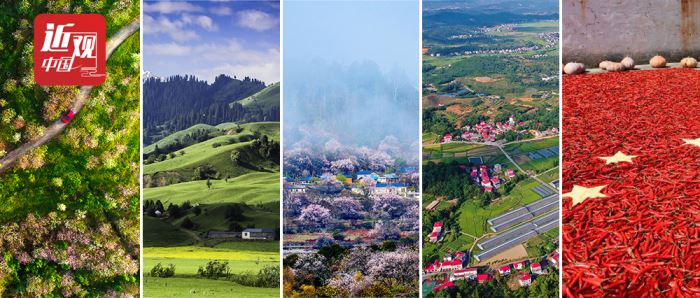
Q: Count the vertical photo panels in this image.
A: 5